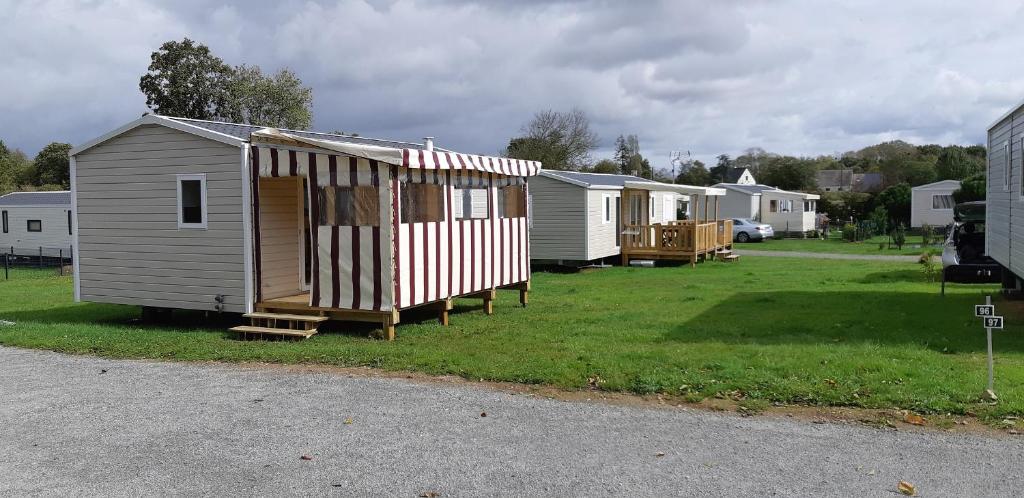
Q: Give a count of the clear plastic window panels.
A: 4